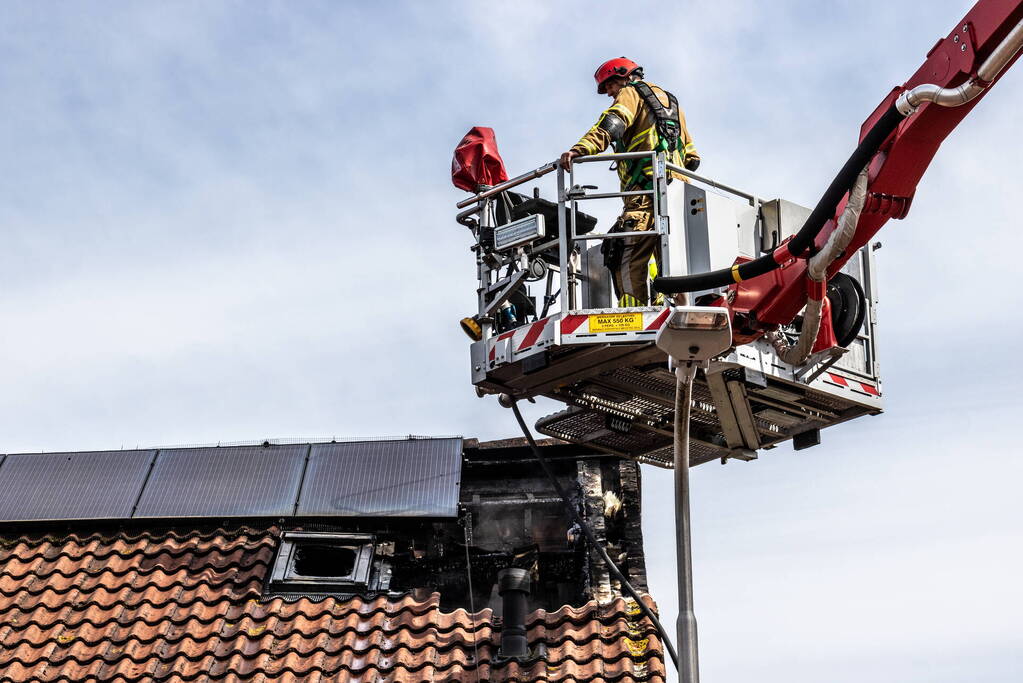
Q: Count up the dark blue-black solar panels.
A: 3